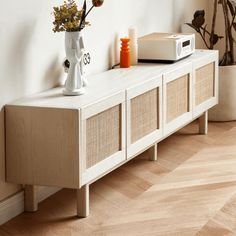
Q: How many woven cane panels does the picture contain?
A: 4